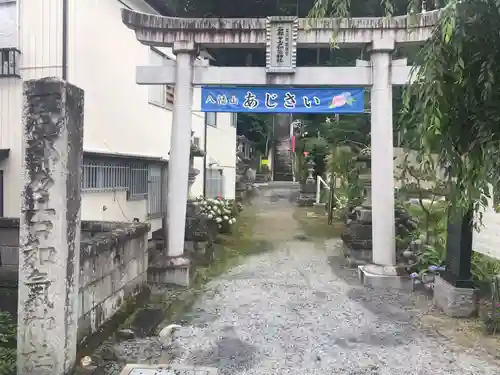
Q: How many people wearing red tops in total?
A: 0